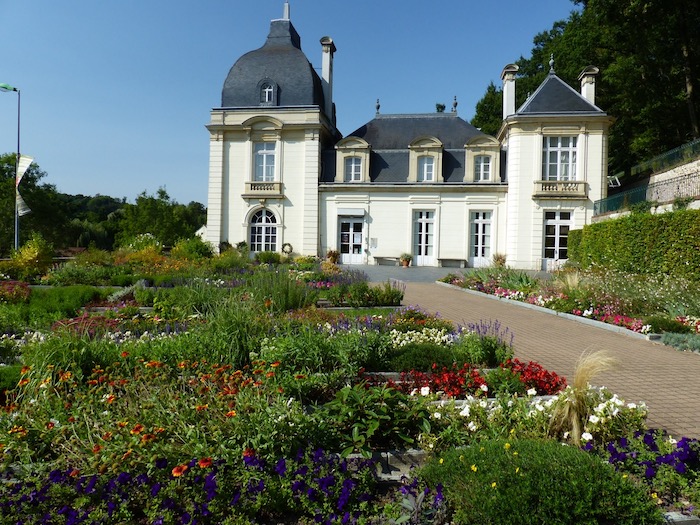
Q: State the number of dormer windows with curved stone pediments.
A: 3